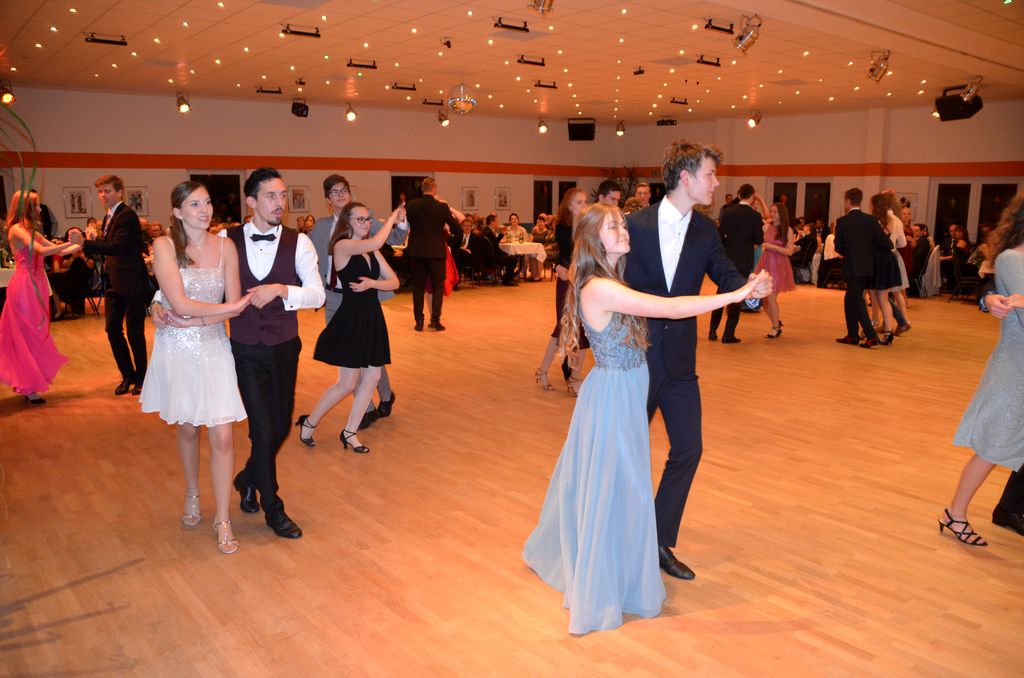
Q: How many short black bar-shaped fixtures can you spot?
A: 12